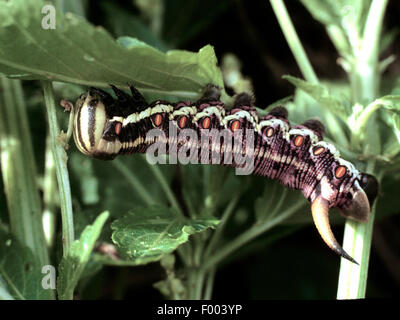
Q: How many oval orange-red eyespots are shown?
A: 9